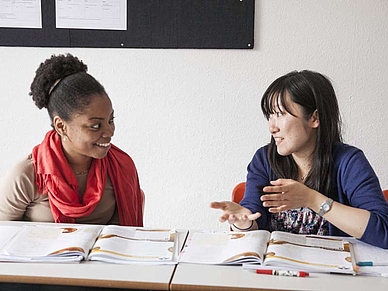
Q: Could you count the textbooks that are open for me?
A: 2